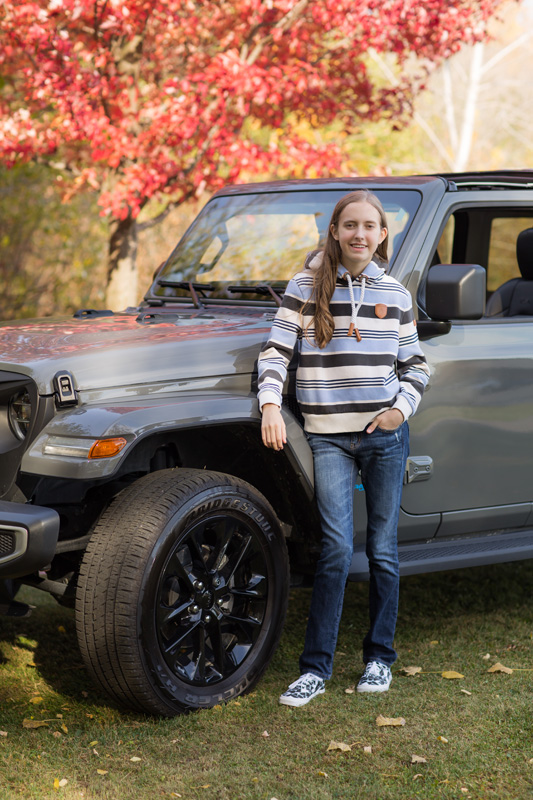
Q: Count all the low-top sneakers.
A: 2